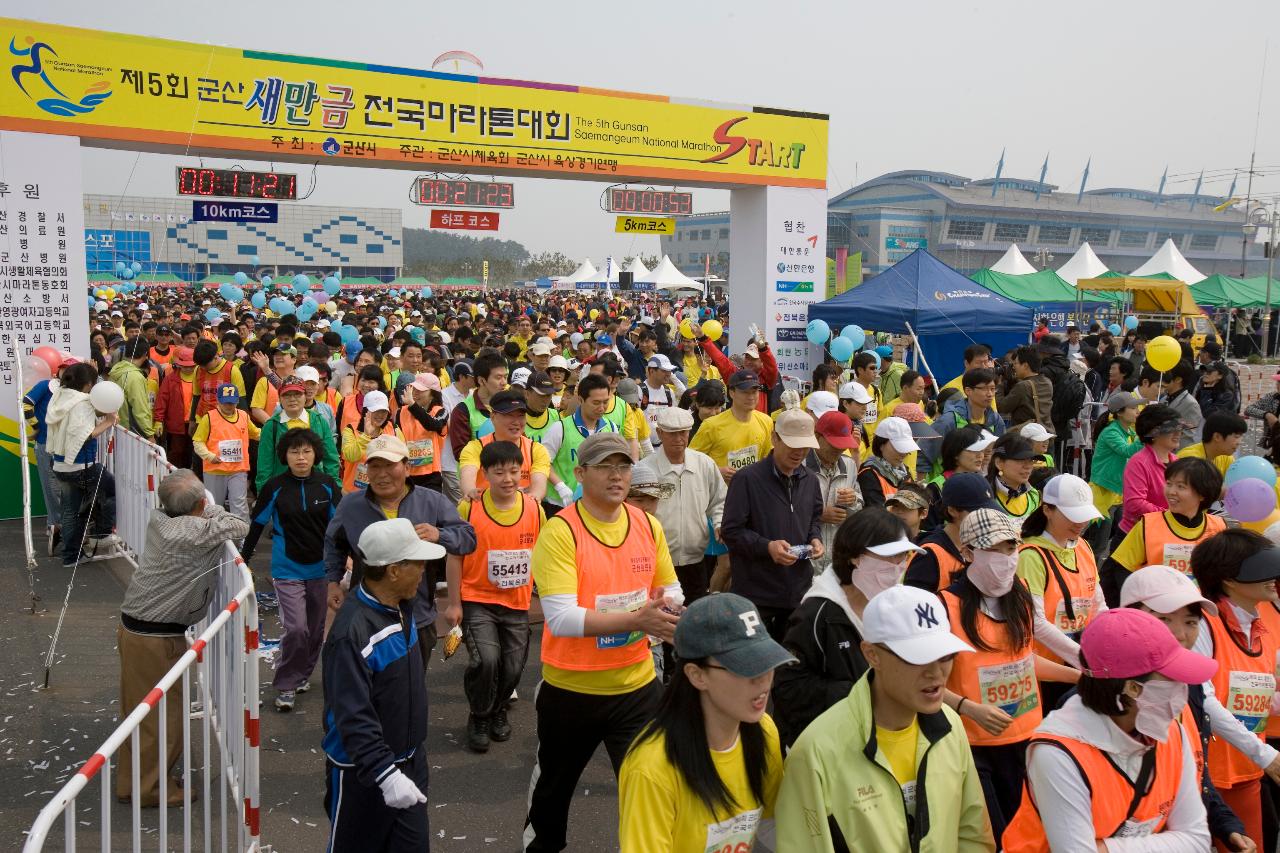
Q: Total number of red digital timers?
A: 3